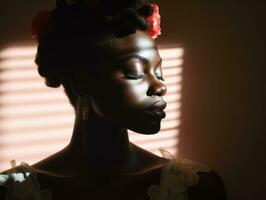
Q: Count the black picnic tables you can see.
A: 0